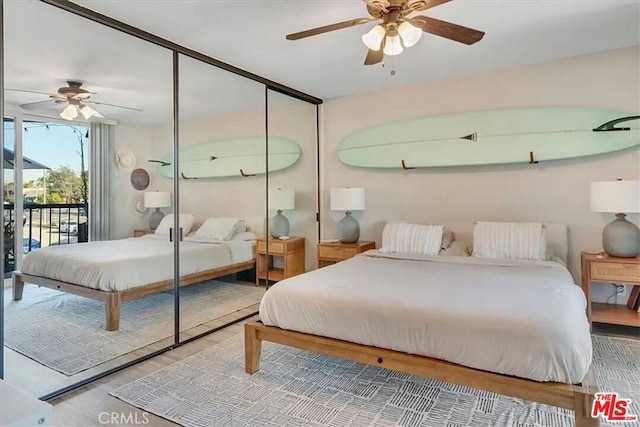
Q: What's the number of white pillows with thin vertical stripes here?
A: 2